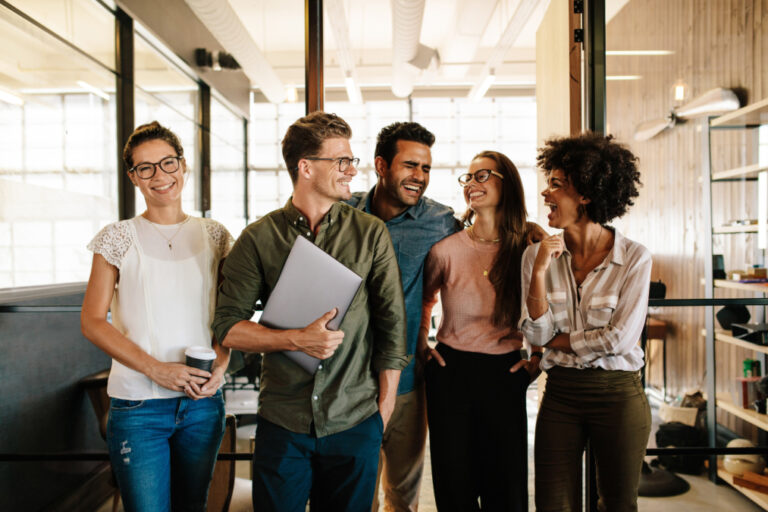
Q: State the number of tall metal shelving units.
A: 1